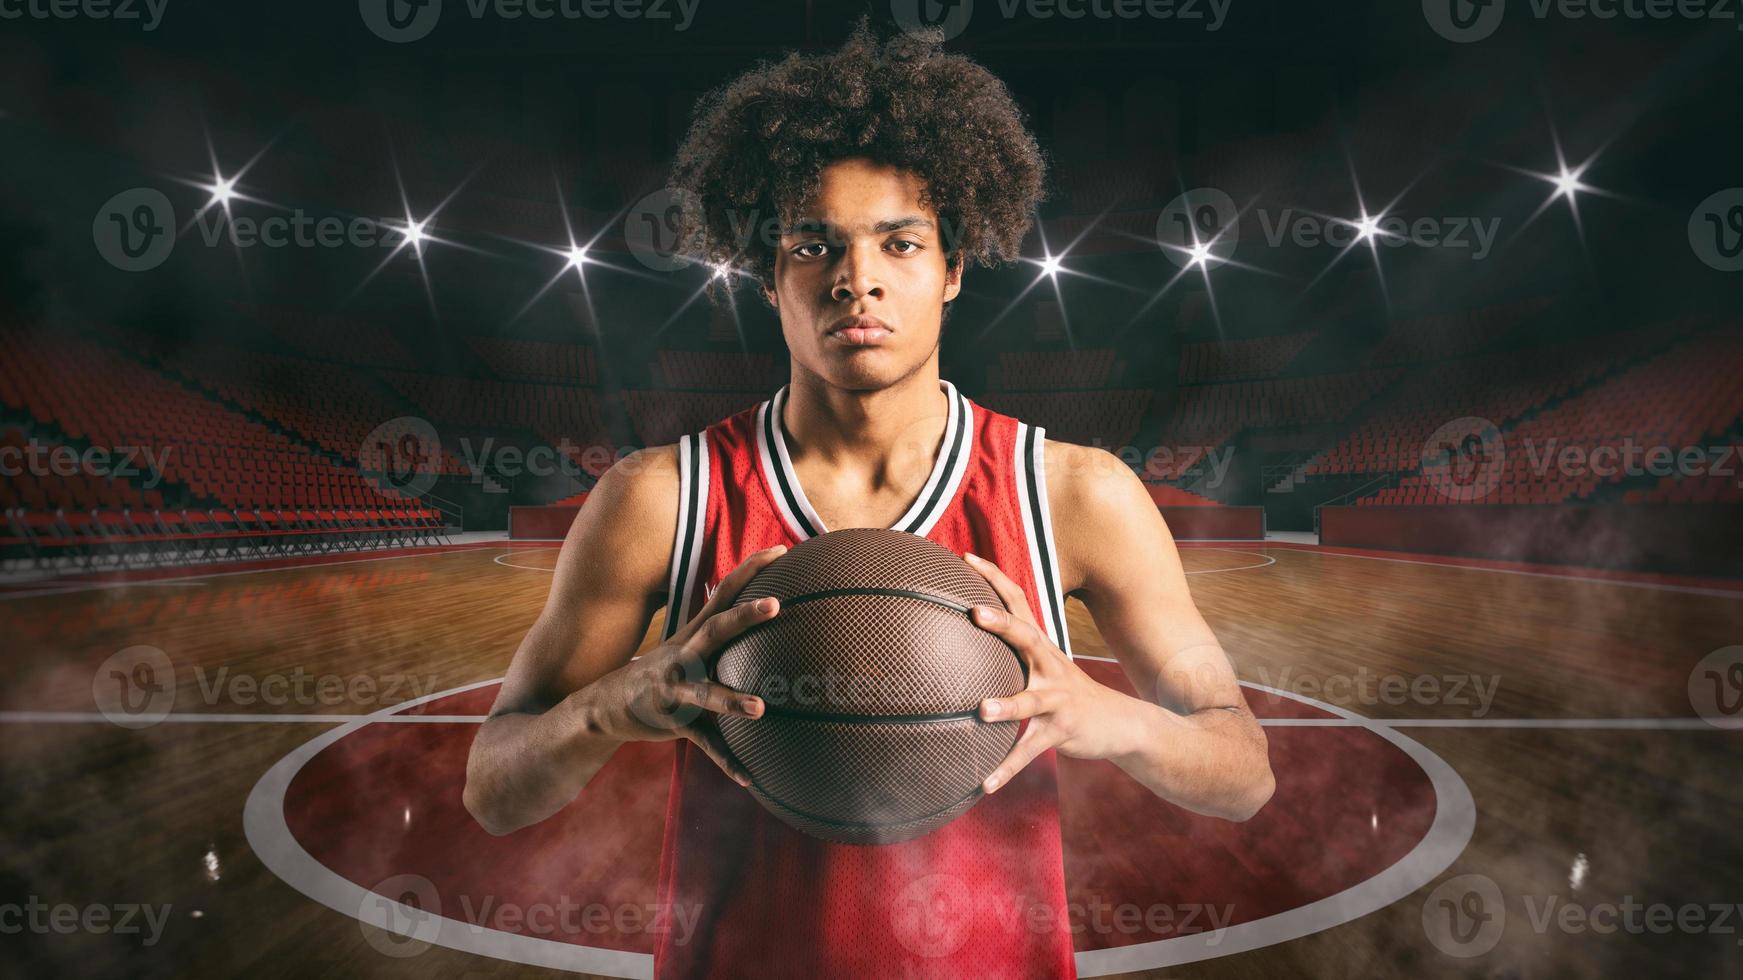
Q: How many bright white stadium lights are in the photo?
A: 8